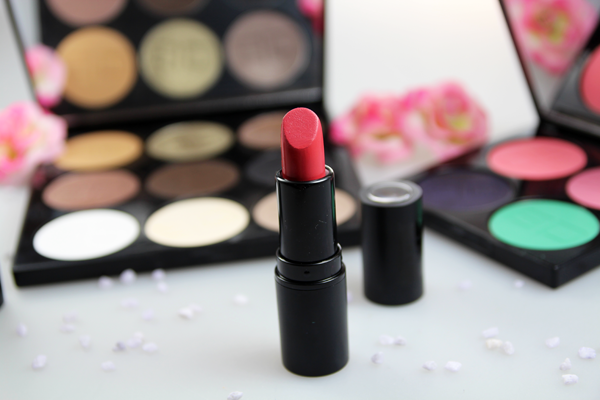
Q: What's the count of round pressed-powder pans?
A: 13